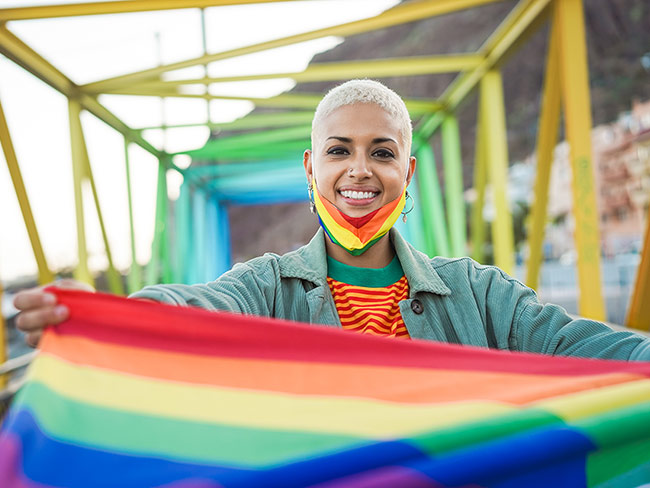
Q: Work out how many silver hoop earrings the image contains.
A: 2